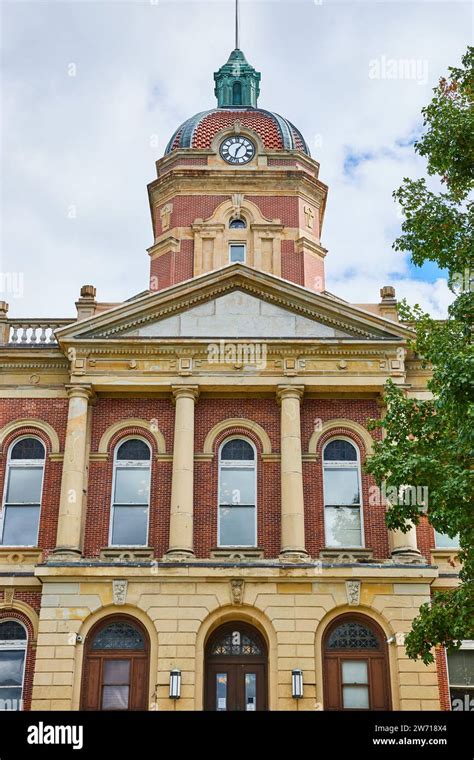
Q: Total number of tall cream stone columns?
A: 4